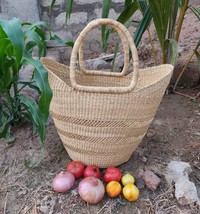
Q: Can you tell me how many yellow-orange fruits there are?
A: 3